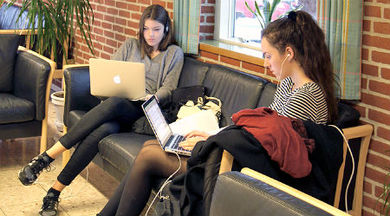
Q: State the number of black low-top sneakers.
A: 2